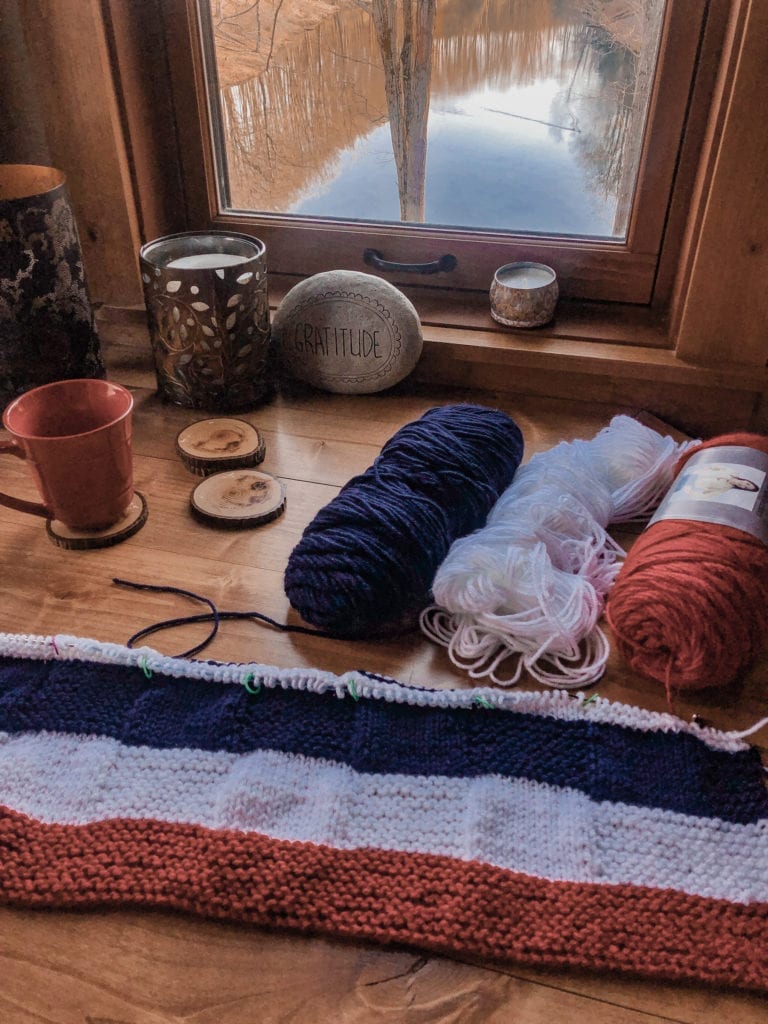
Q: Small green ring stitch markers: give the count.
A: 5